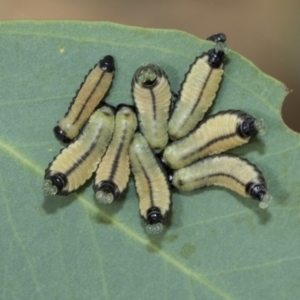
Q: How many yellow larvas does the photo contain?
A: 8